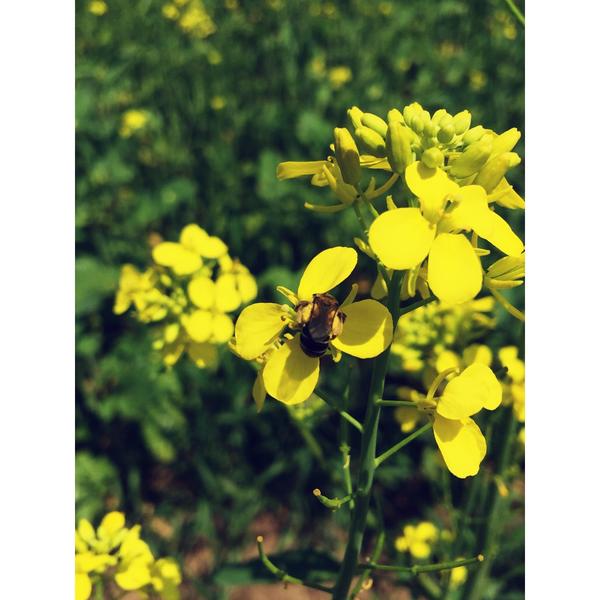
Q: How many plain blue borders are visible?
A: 0